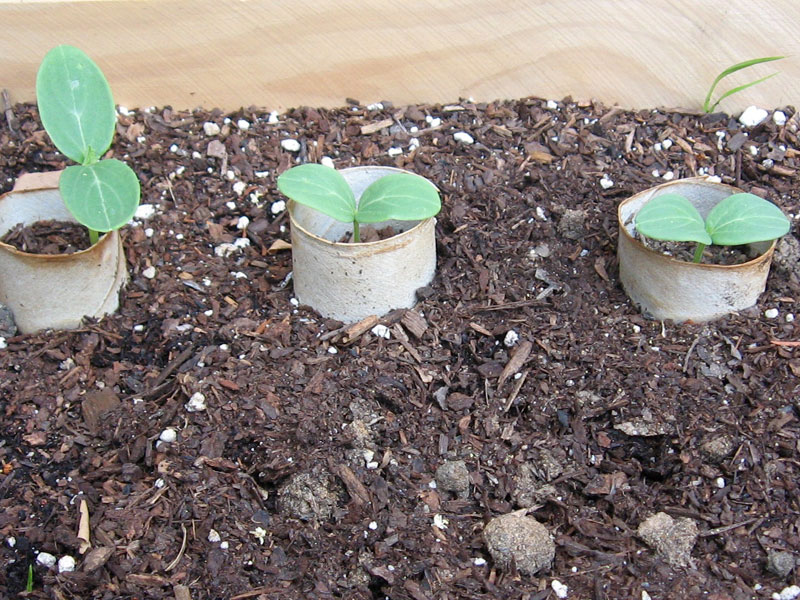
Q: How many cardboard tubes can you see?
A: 3